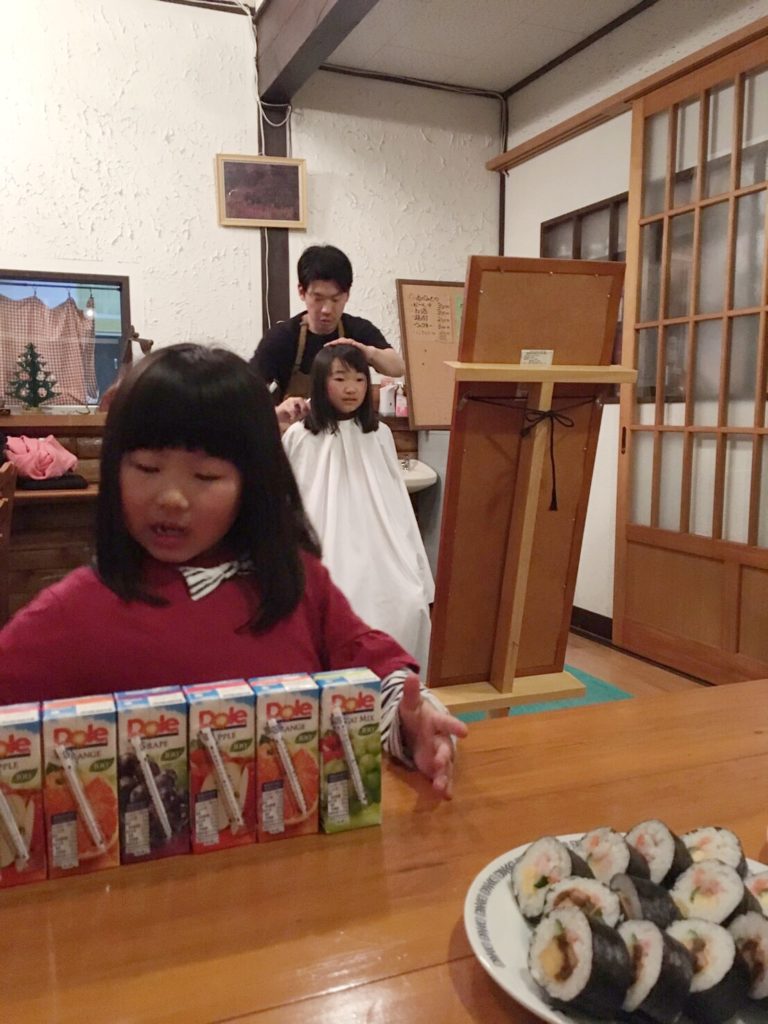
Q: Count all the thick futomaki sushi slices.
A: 12